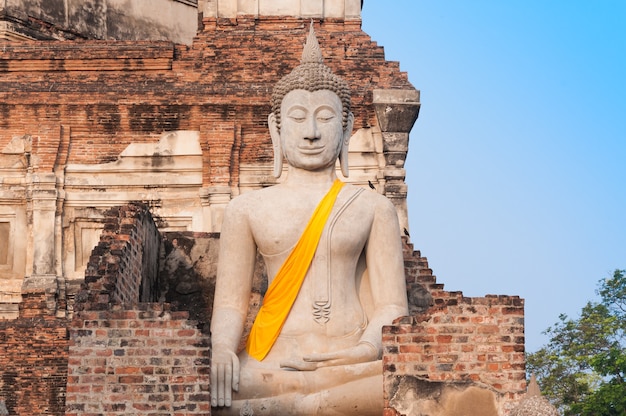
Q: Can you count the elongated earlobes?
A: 2